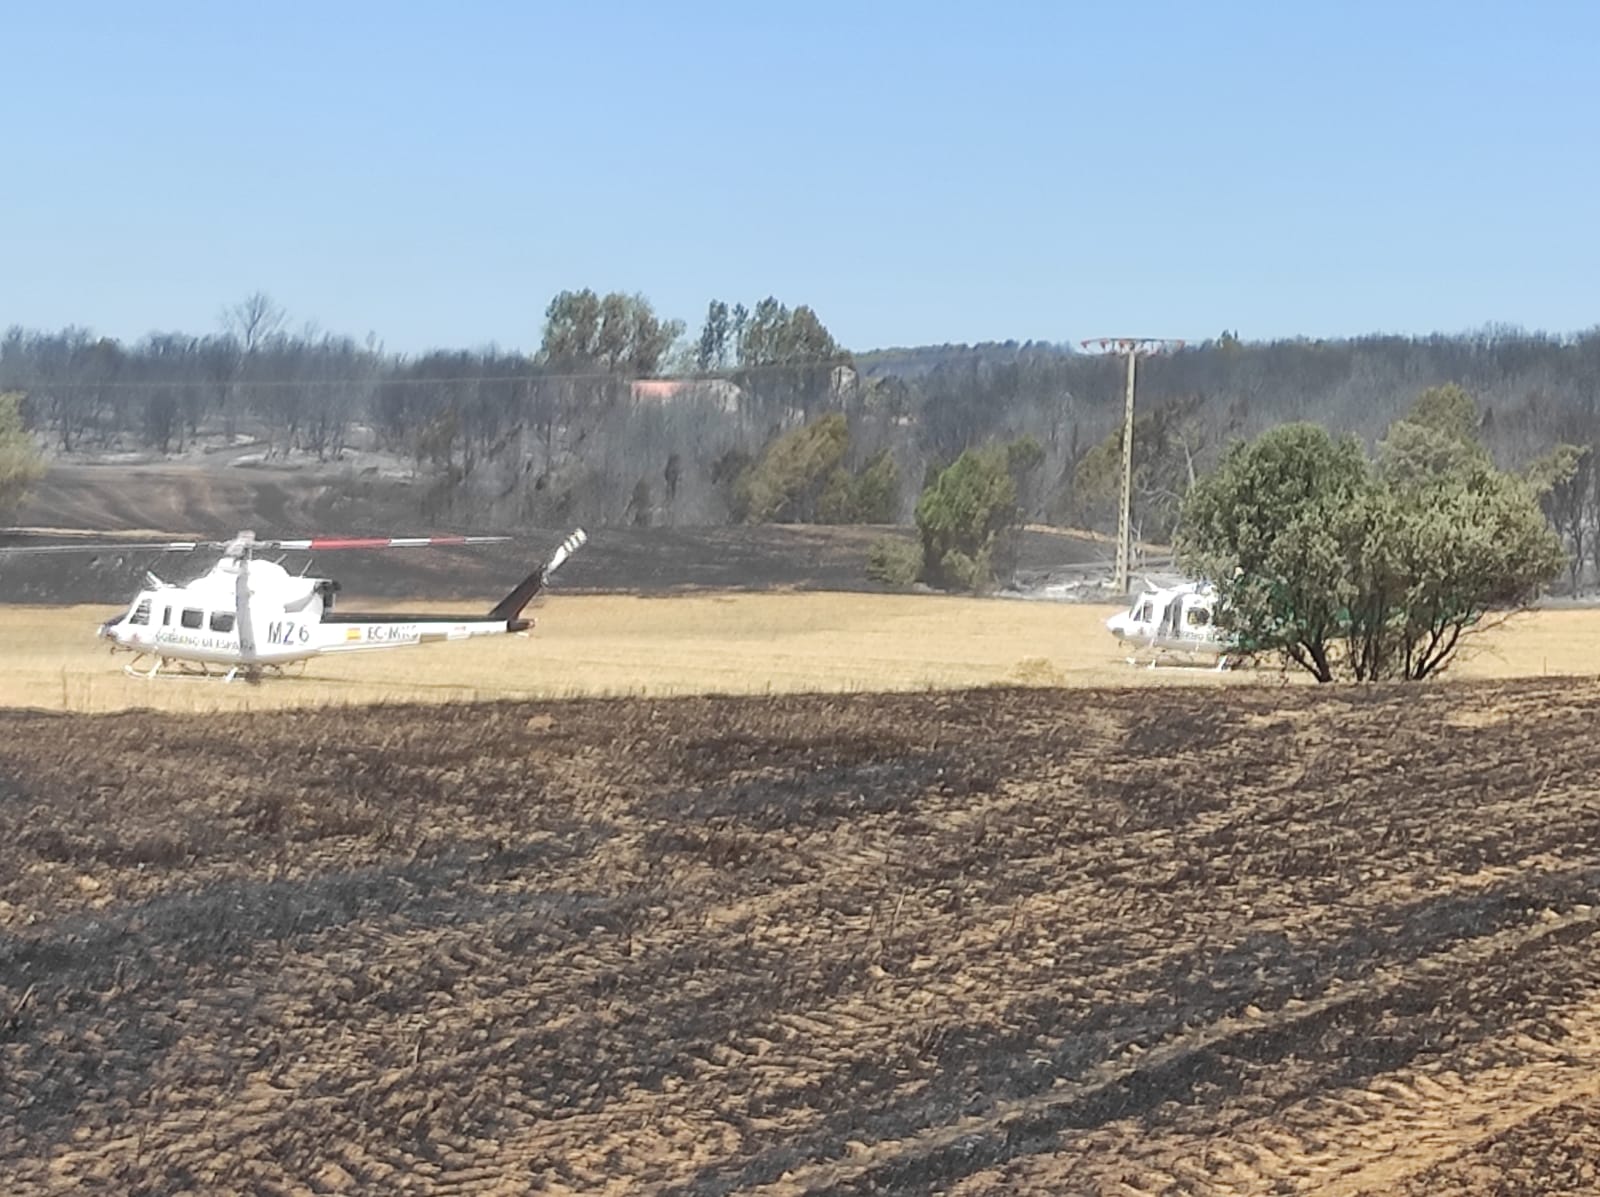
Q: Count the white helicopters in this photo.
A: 2